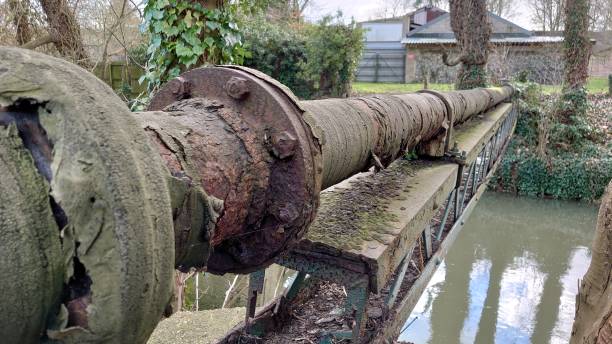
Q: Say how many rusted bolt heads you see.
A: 4